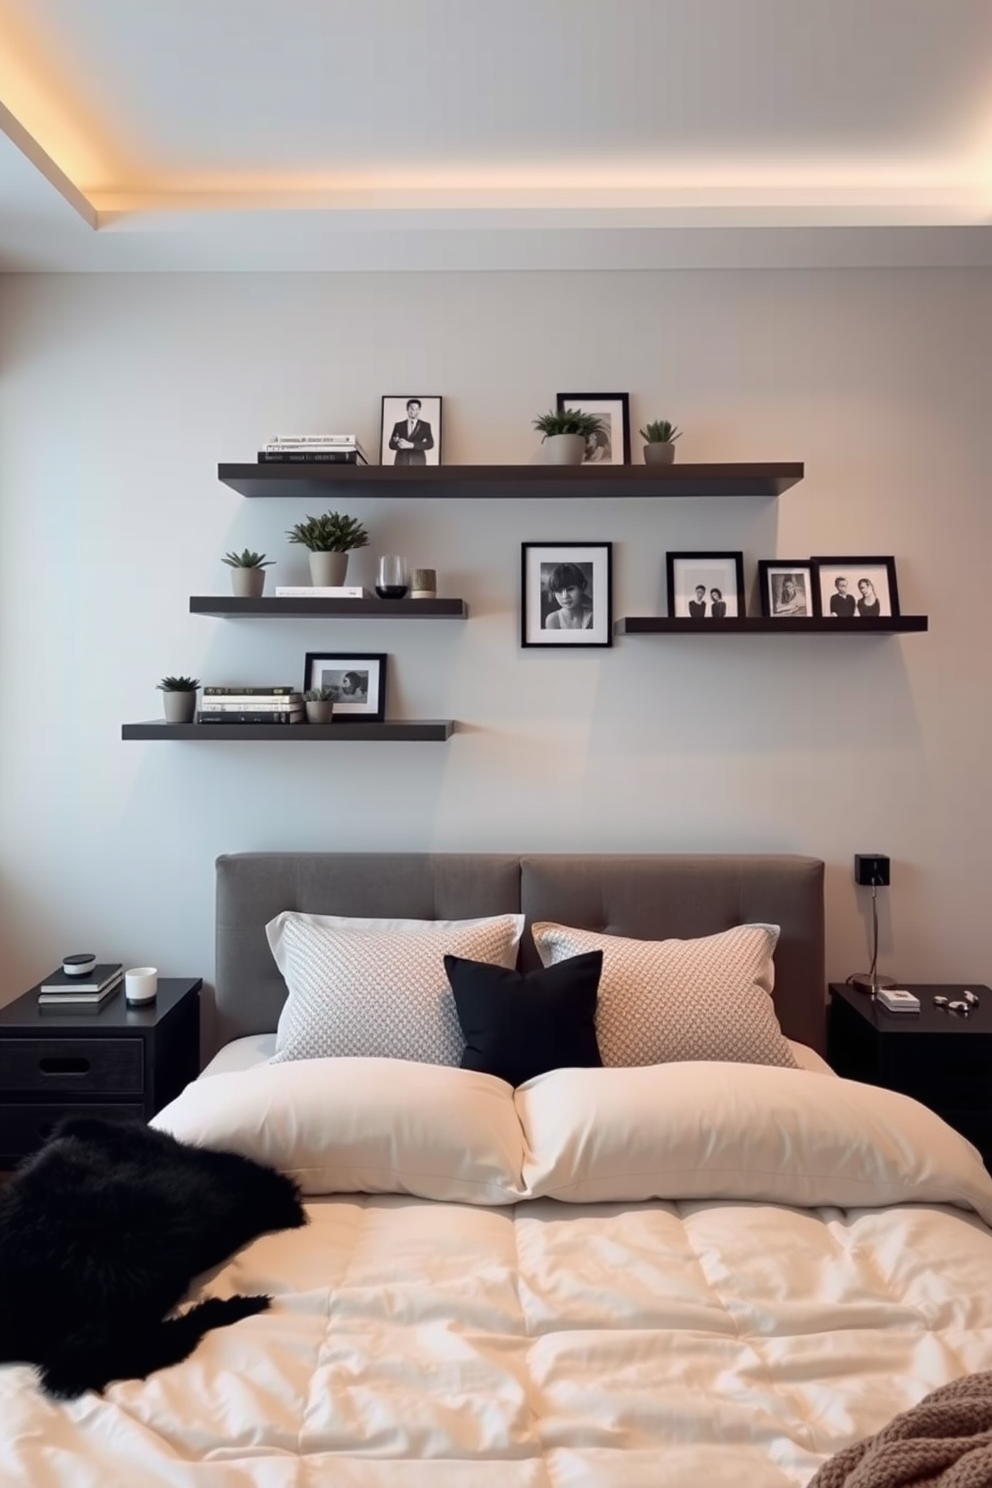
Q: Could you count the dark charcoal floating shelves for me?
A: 4